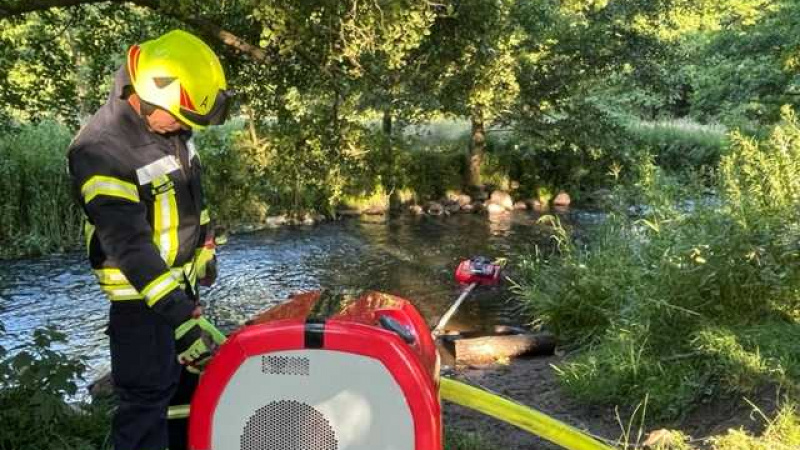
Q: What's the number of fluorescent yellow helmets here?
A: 1